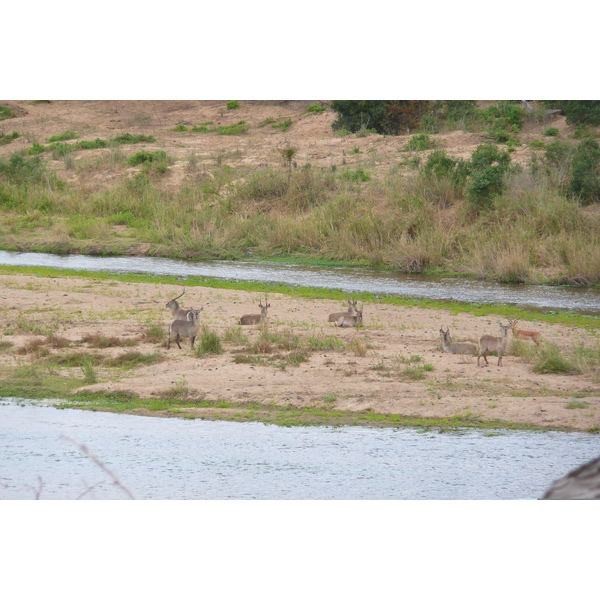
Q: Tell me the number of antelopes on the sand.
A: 8